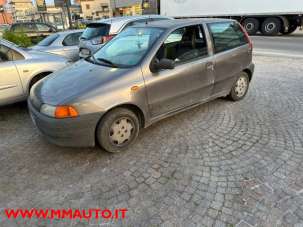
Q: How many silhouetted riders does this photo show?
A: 0